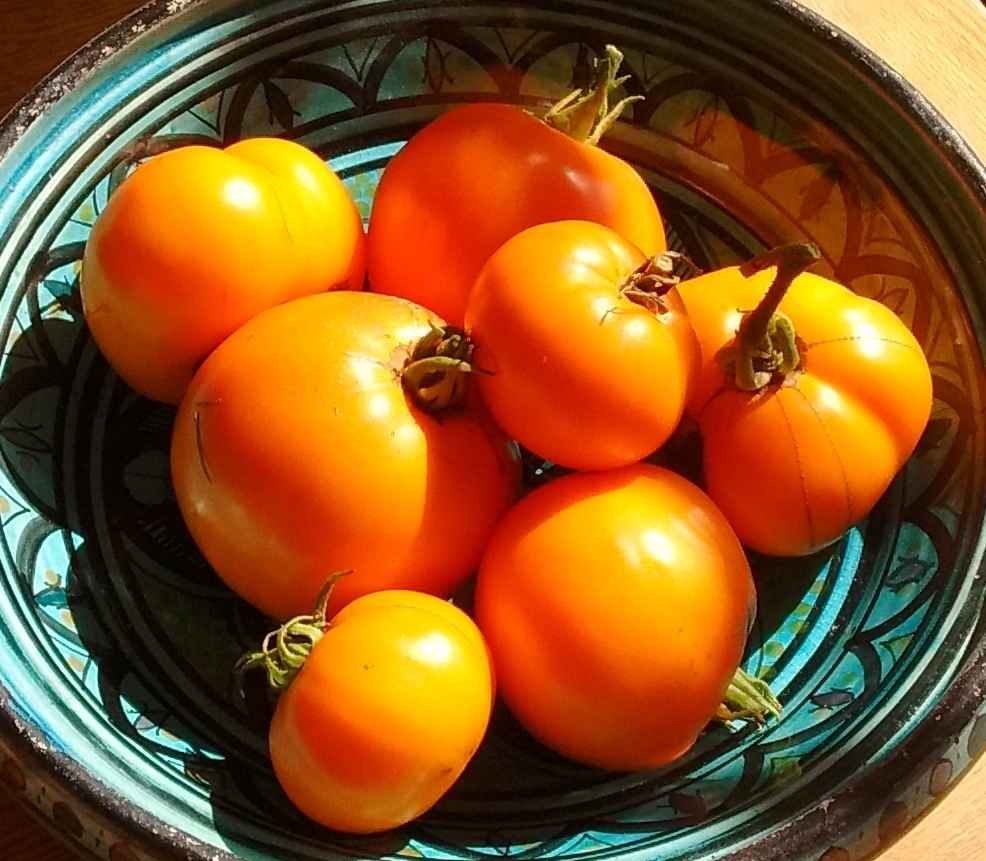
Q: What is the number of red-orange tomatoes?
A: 7